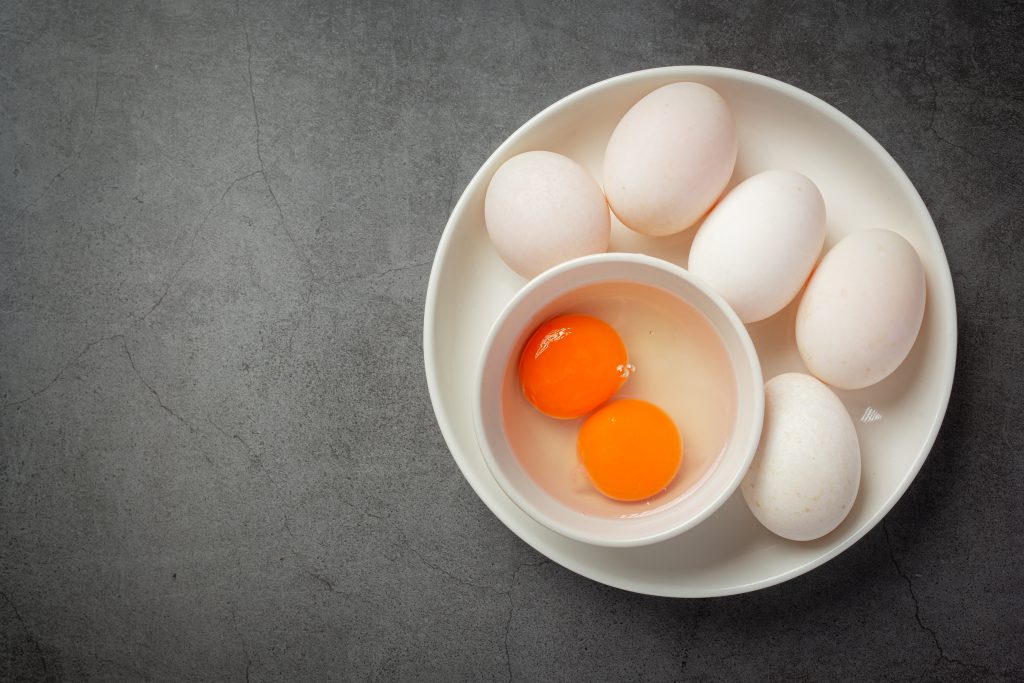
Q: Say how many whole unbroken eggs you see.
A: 5